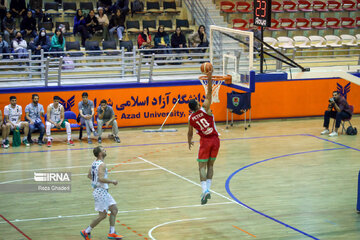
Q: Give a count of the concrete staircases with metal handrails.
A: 1